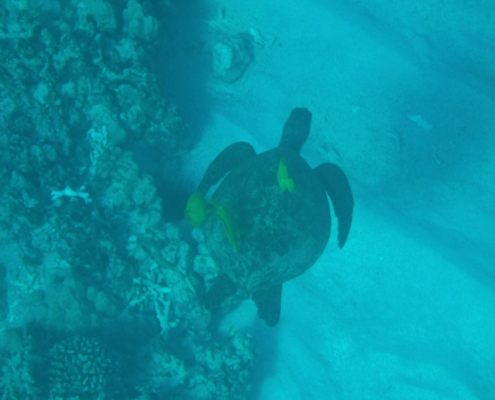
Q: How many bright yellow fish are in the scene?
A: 3